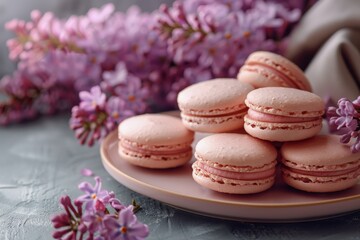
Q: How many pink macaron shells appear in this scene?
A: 12